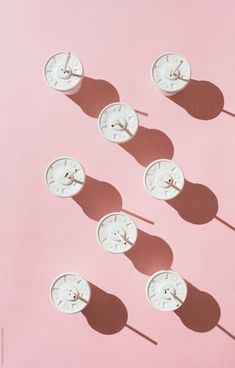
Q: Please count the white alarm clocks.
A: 0